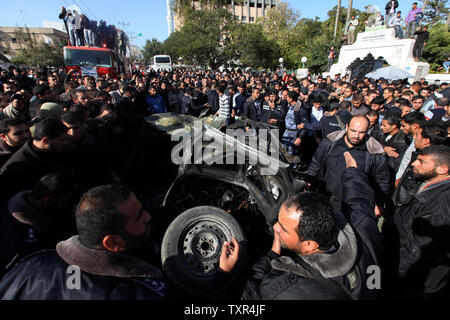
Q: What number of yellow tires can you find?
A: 0